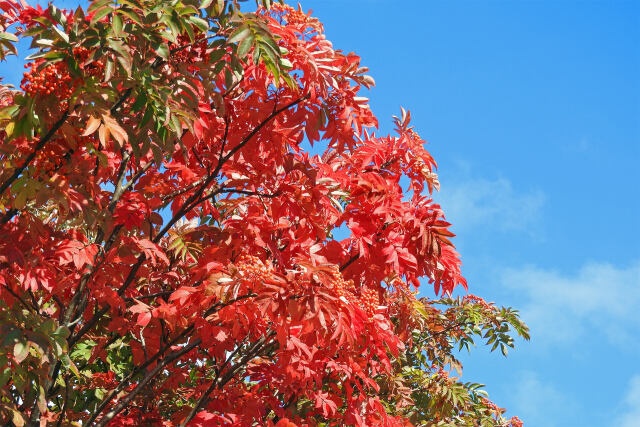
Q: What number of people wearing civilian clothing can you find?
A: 0